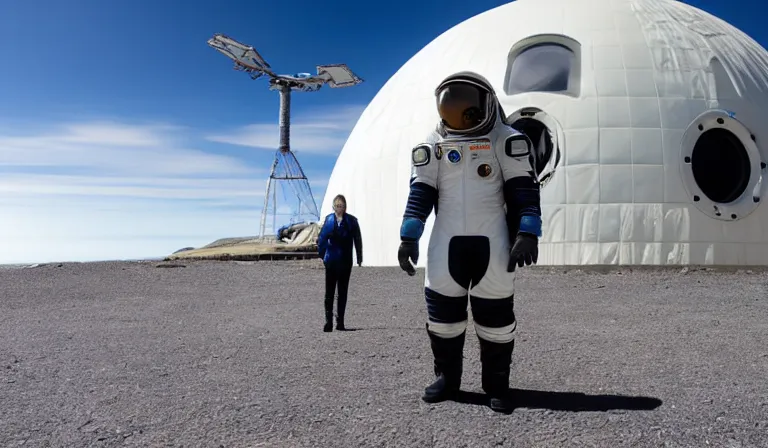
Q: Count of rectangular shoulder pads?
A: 2